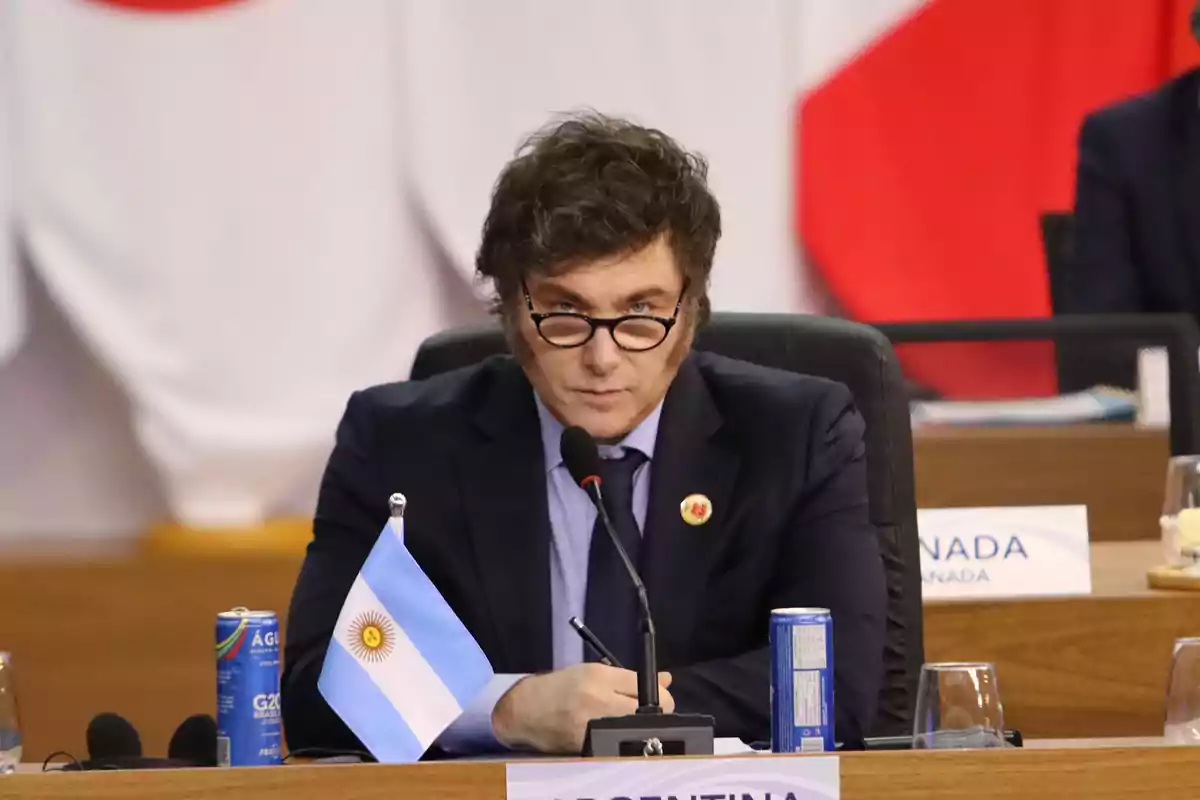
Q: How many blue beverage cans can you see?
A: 2